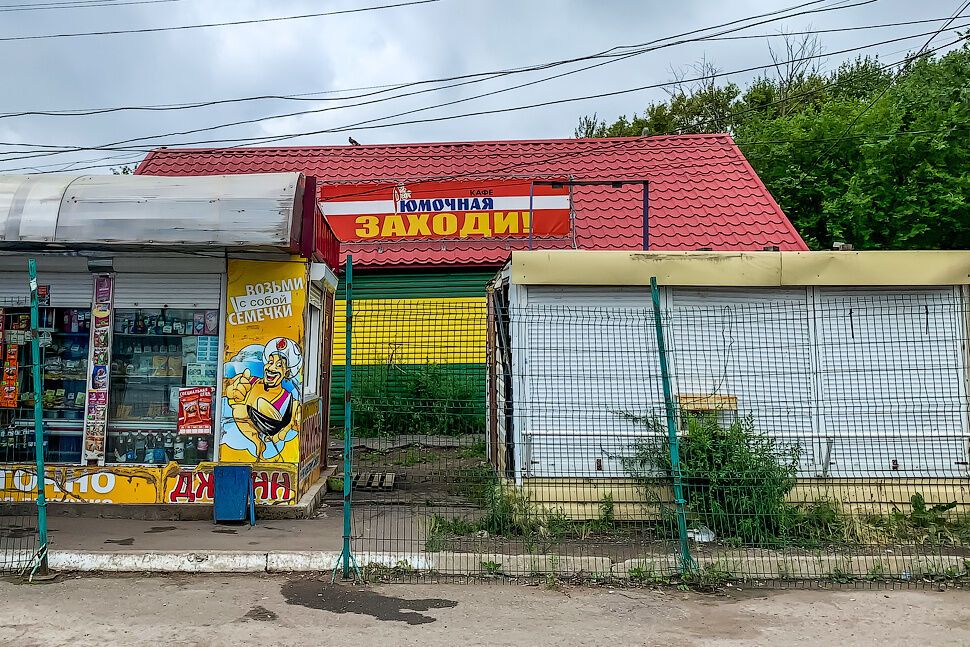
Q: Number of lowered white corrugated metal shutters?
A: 3